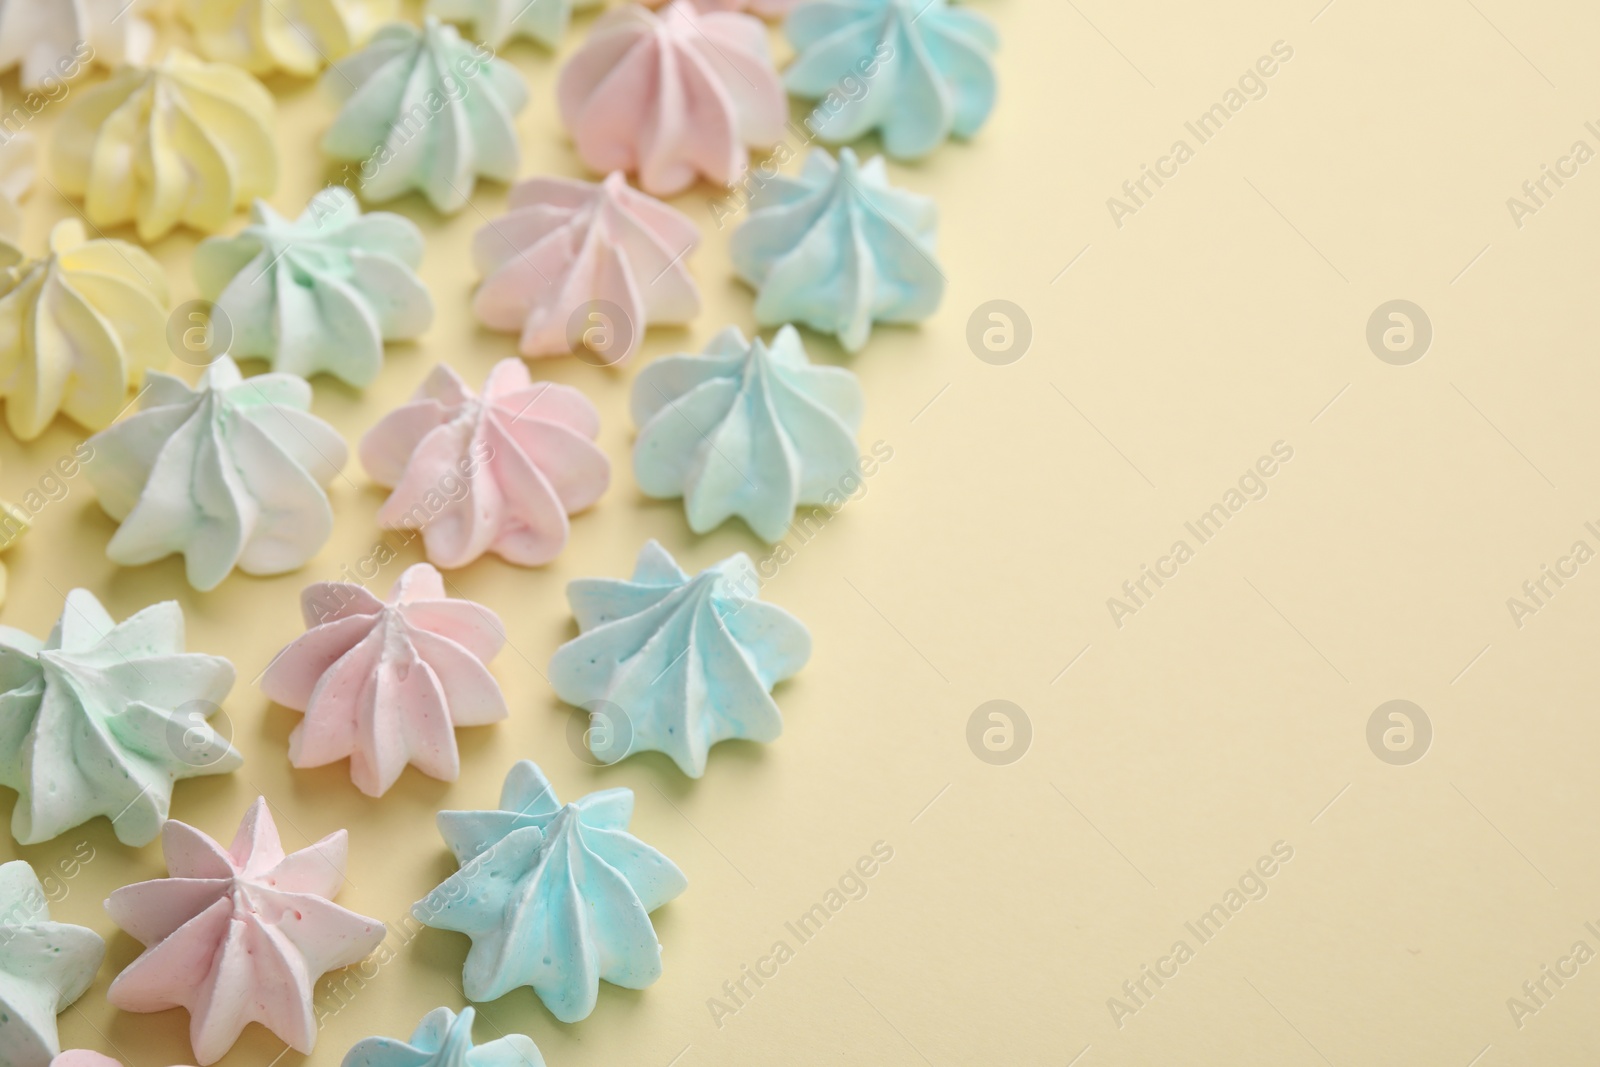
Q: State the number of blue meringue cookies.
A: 6